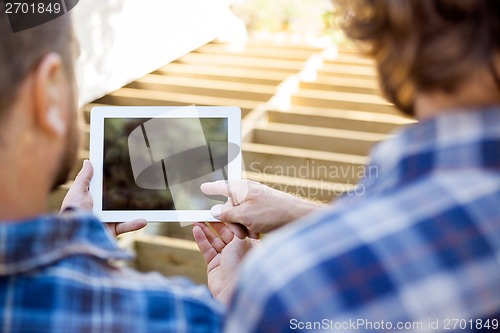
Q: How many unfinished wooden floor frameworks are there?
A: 1